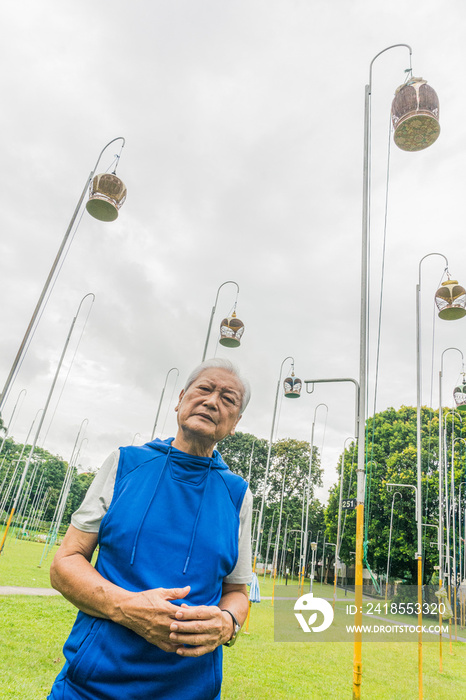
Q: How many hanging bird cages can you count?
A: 6